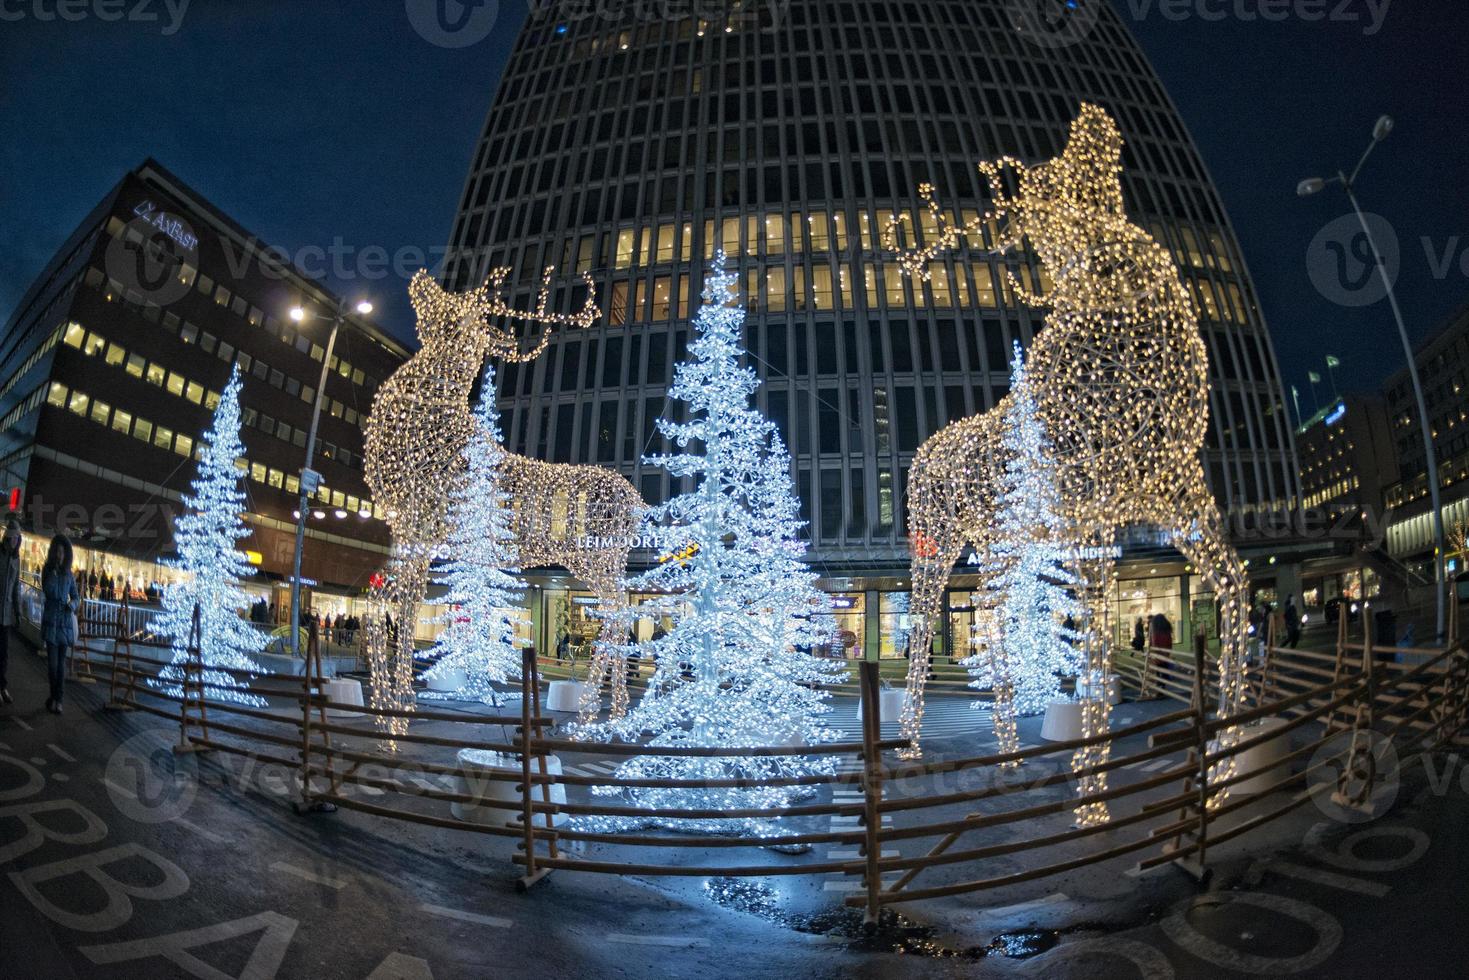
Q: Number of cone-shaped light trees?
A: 5